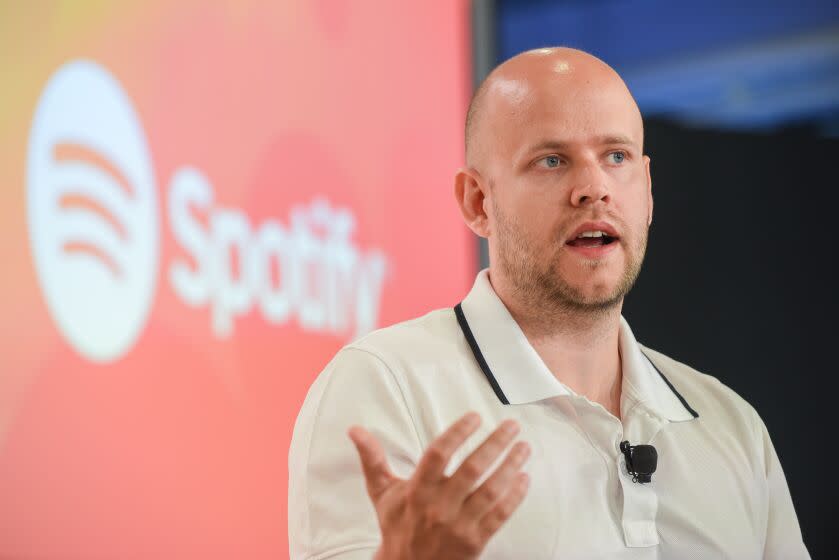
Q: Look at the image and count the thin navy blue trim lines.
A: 2